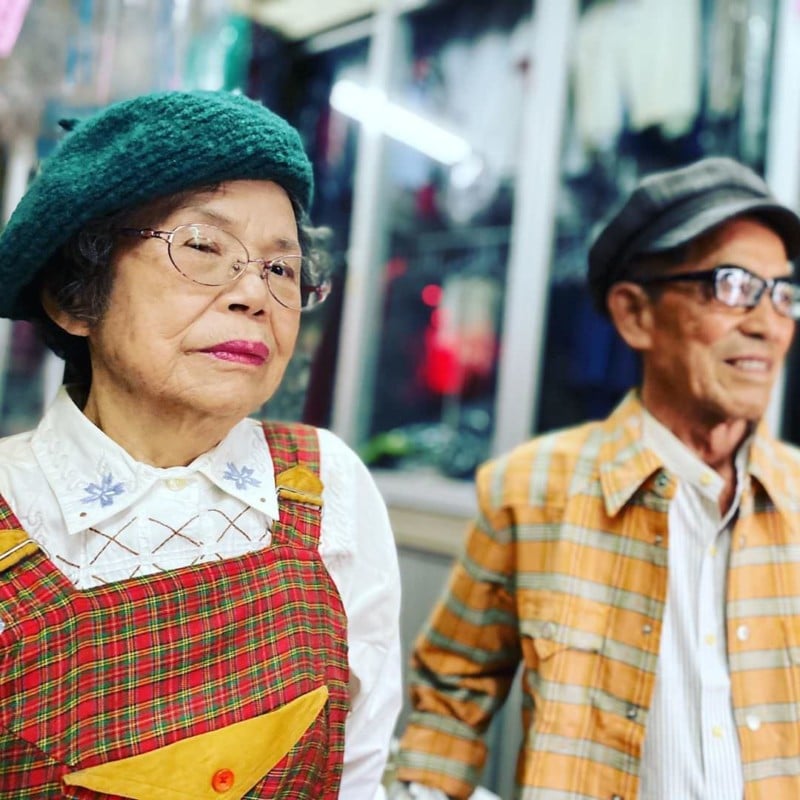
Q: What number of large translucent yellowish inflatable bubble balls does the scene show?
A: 0